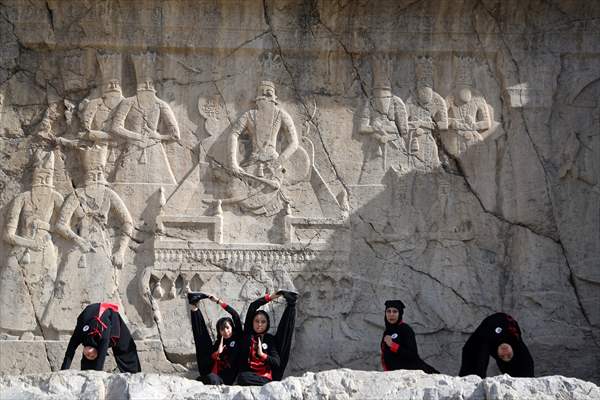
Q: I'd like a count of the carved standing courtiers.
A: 7